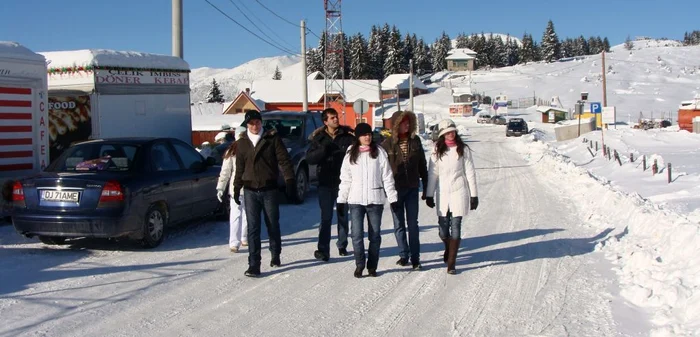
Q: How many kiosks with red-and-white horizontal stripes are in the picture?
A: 1